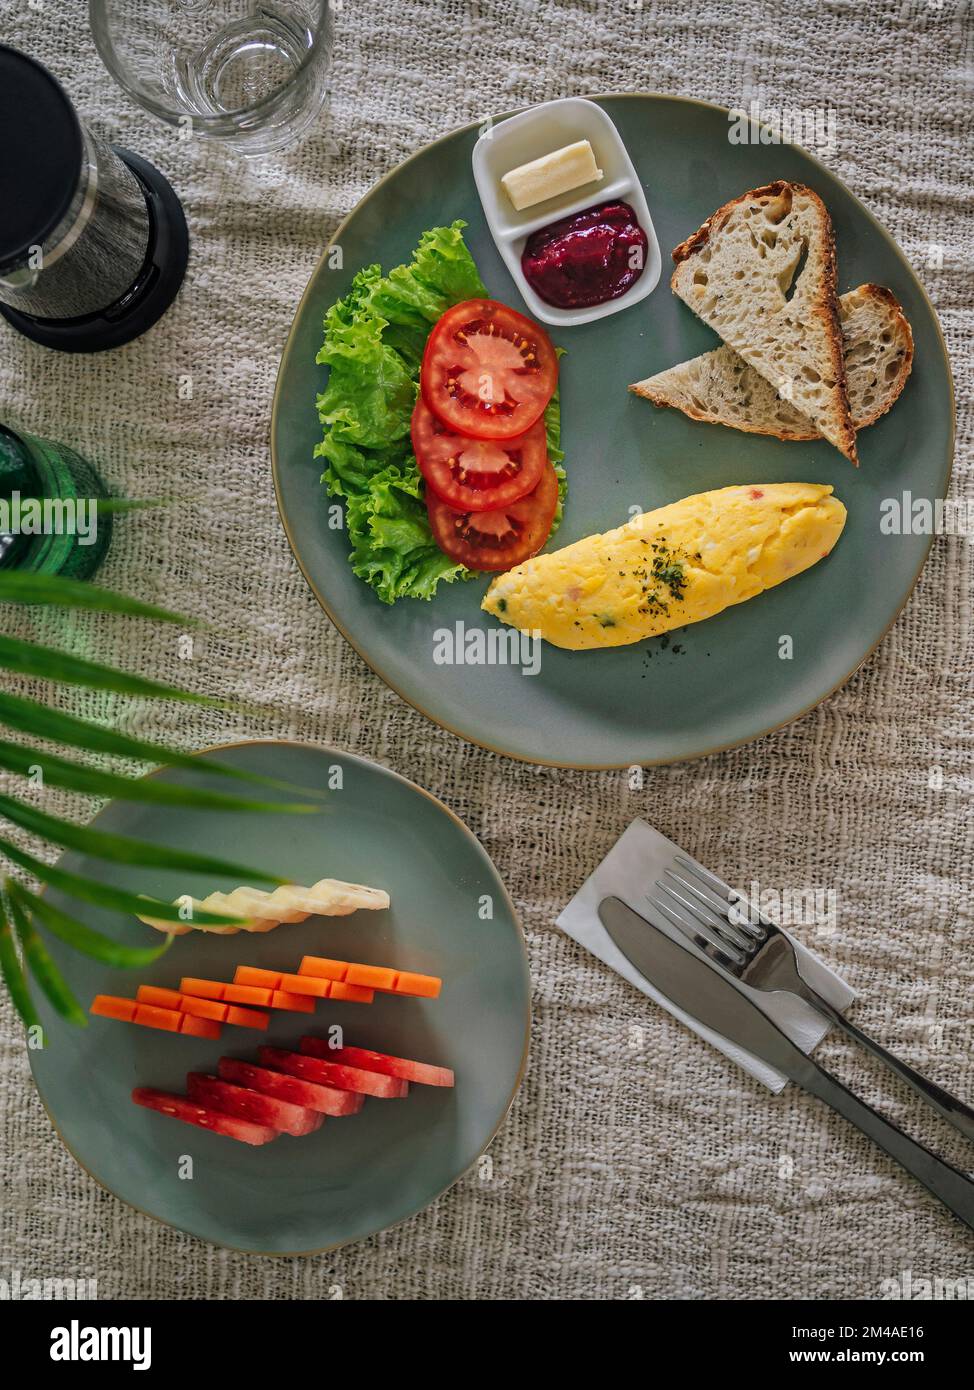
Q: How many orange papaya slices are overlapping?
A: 5